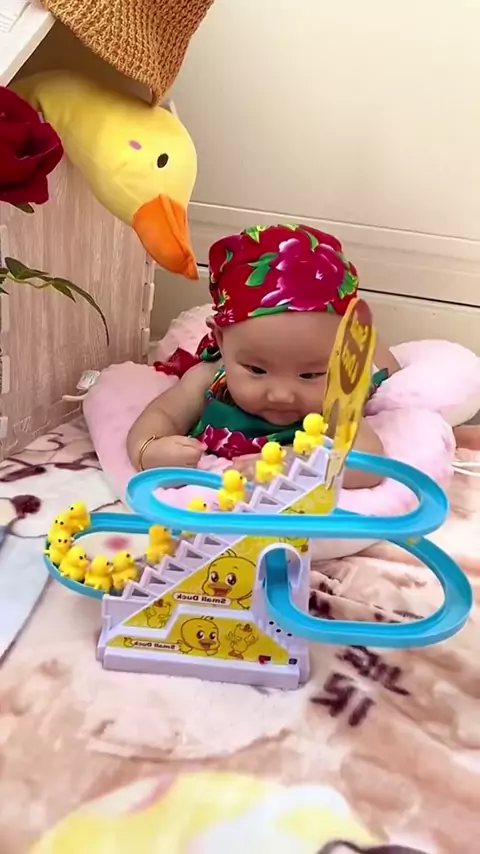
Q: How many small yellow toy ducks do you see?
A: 11